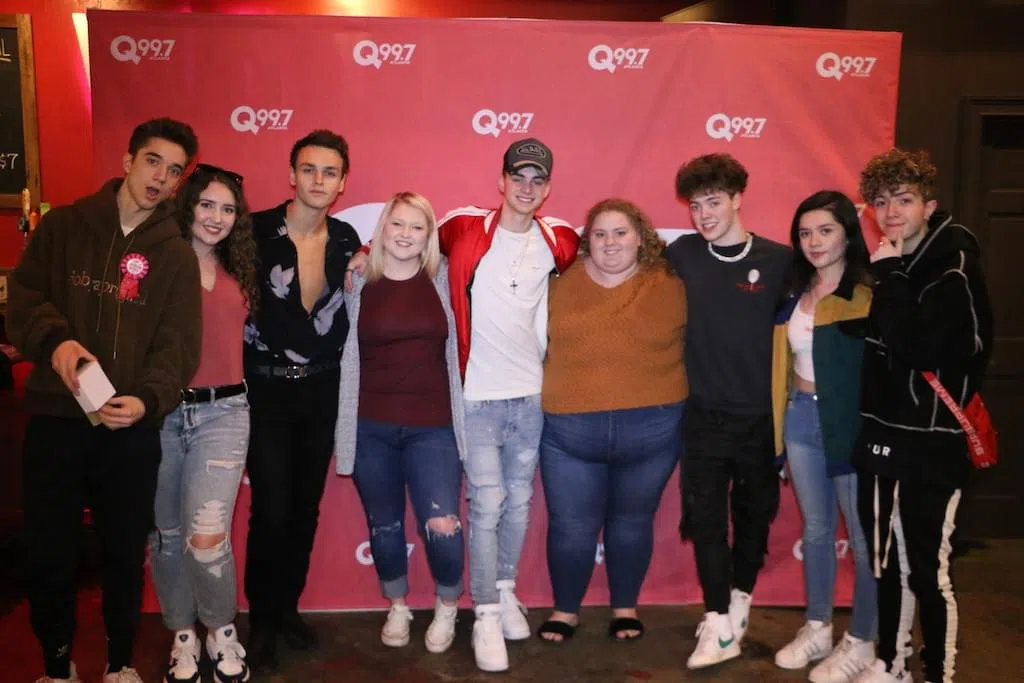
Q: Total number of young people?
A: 9